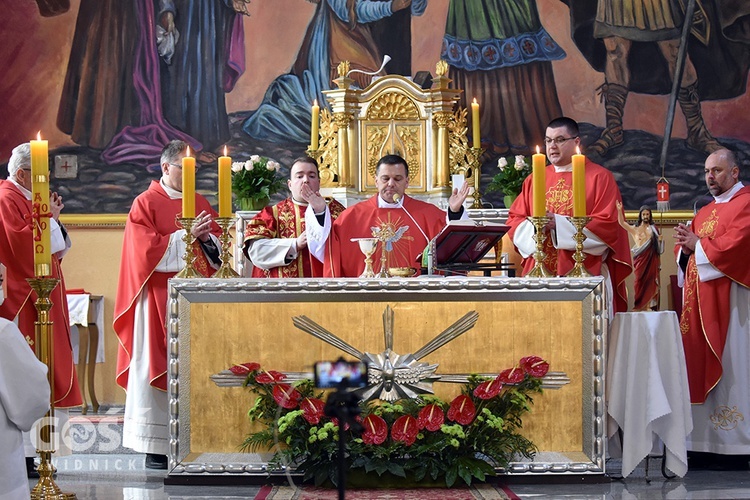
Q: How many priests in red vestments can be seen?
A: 6